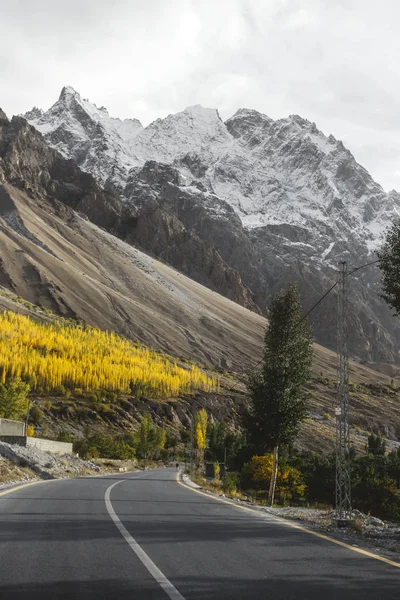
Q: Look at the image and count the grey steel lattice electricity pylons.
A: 1